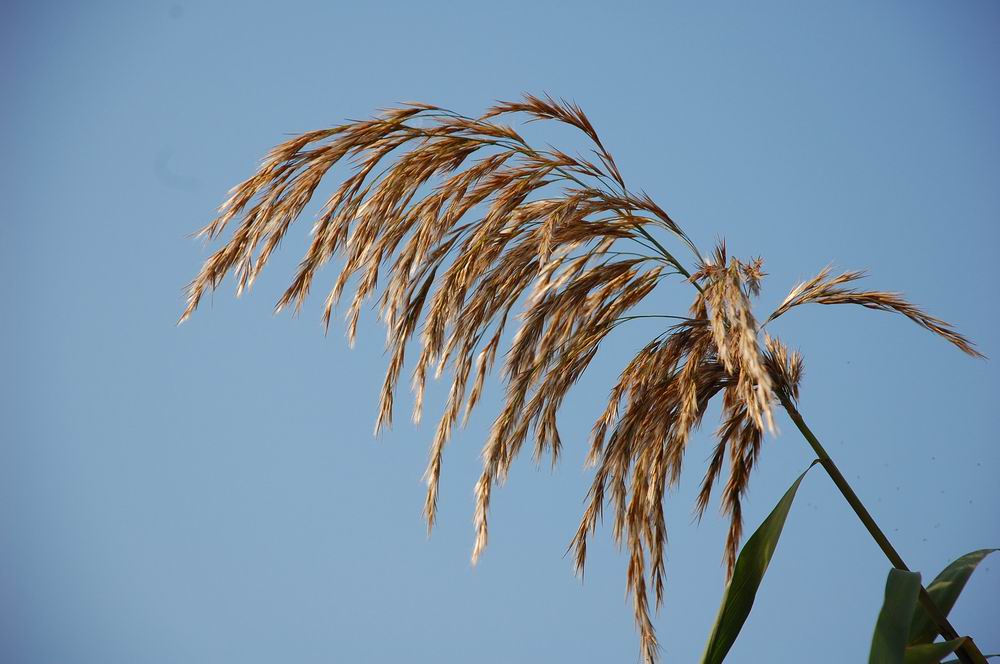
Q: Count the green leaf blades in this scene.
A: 4